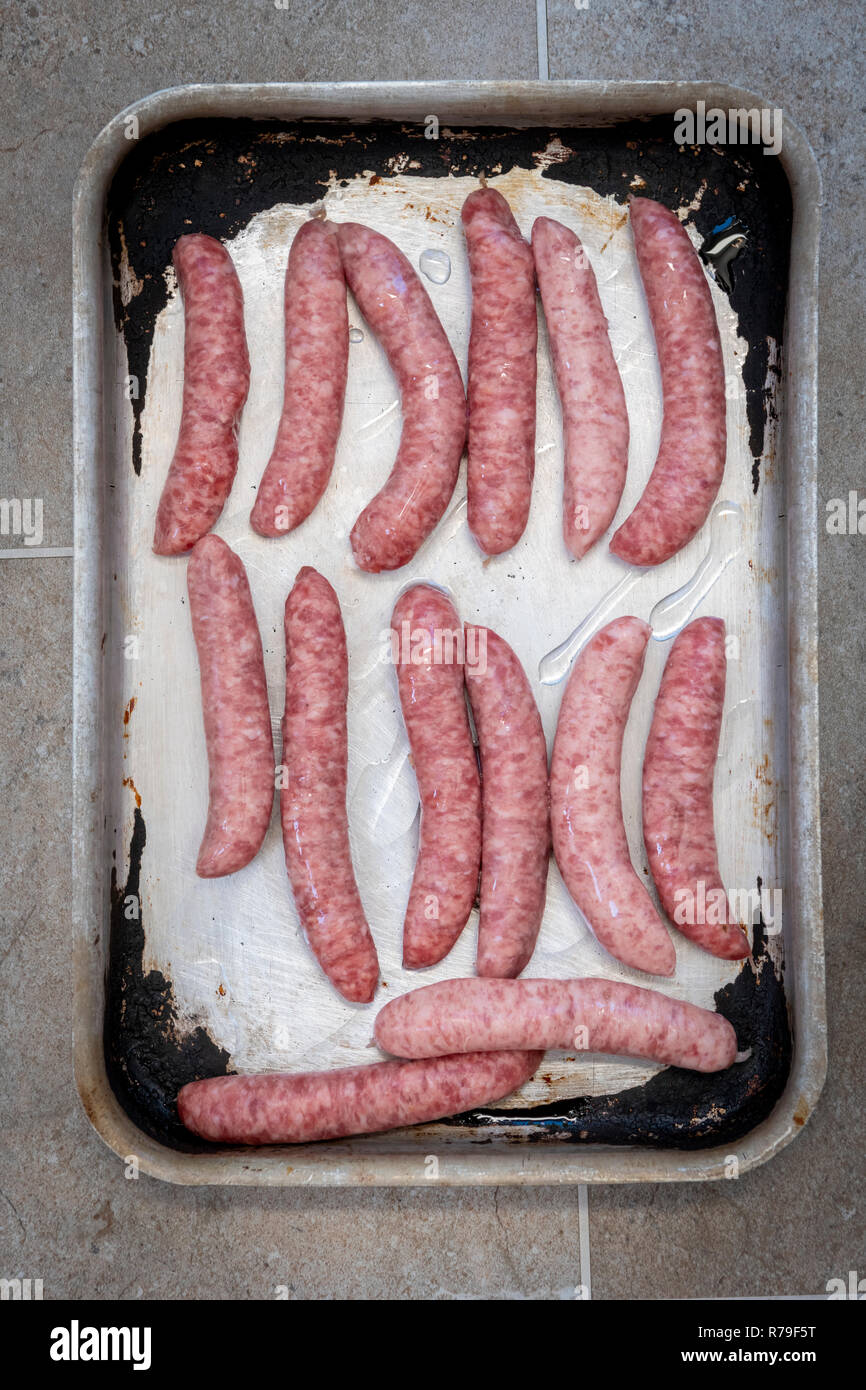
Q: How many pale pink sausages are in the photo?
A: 3